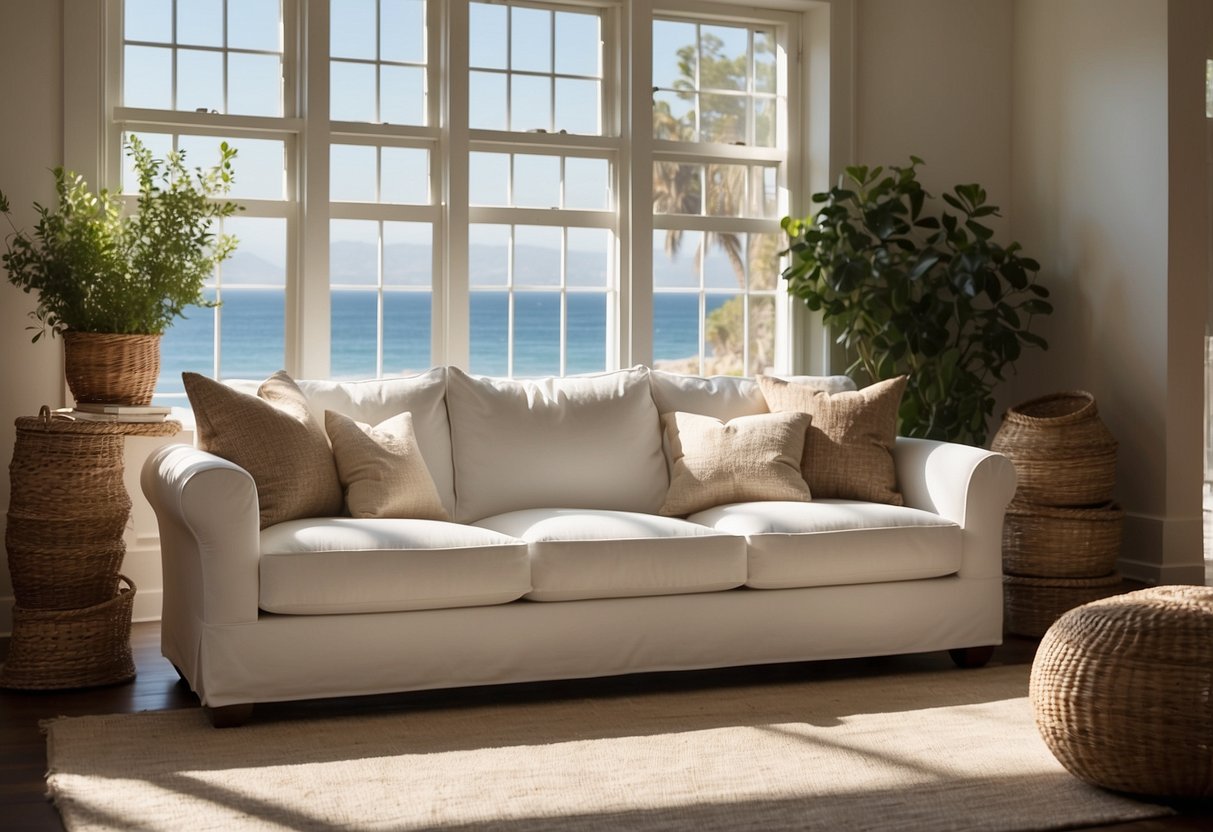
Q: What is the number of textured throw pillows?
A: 4